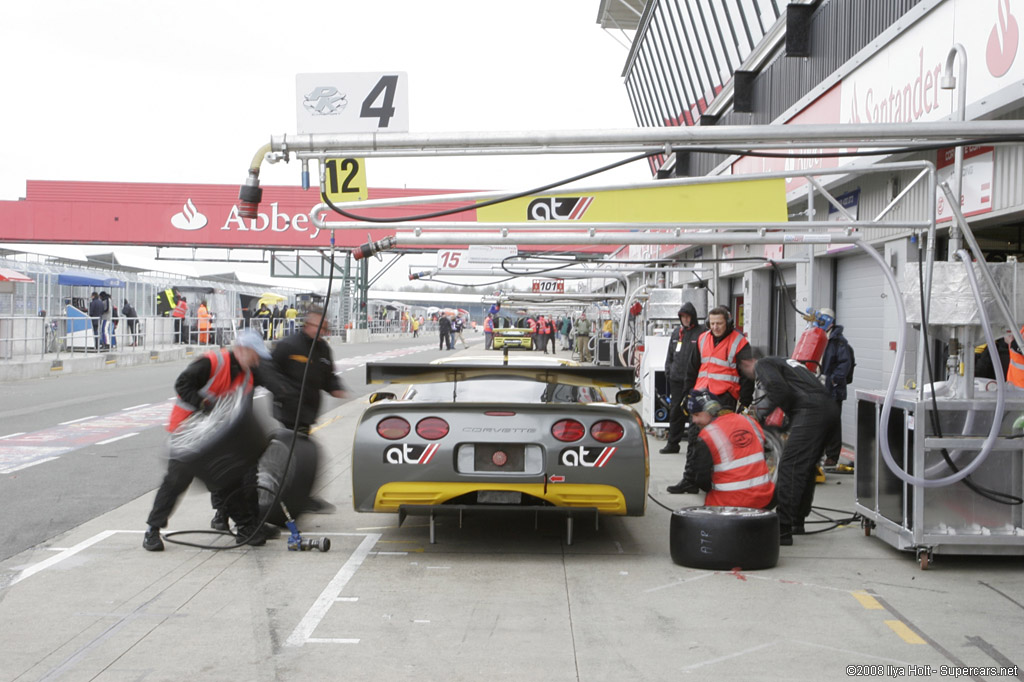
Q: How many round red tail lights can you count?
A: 4